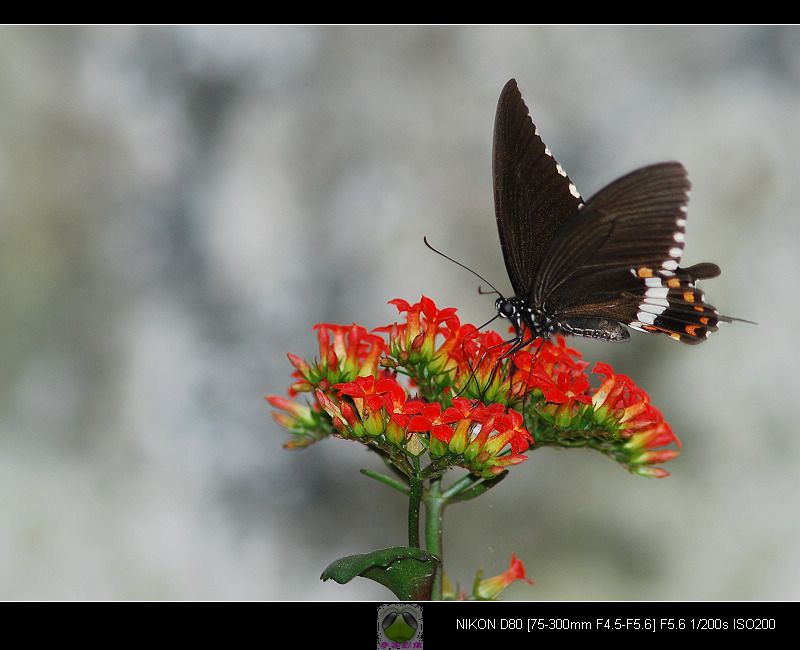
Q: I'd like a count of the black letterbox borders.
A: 2